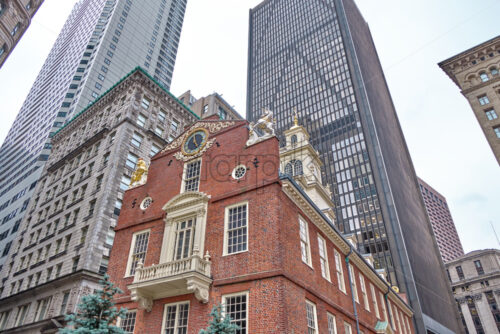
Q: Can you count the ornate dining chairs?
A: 0